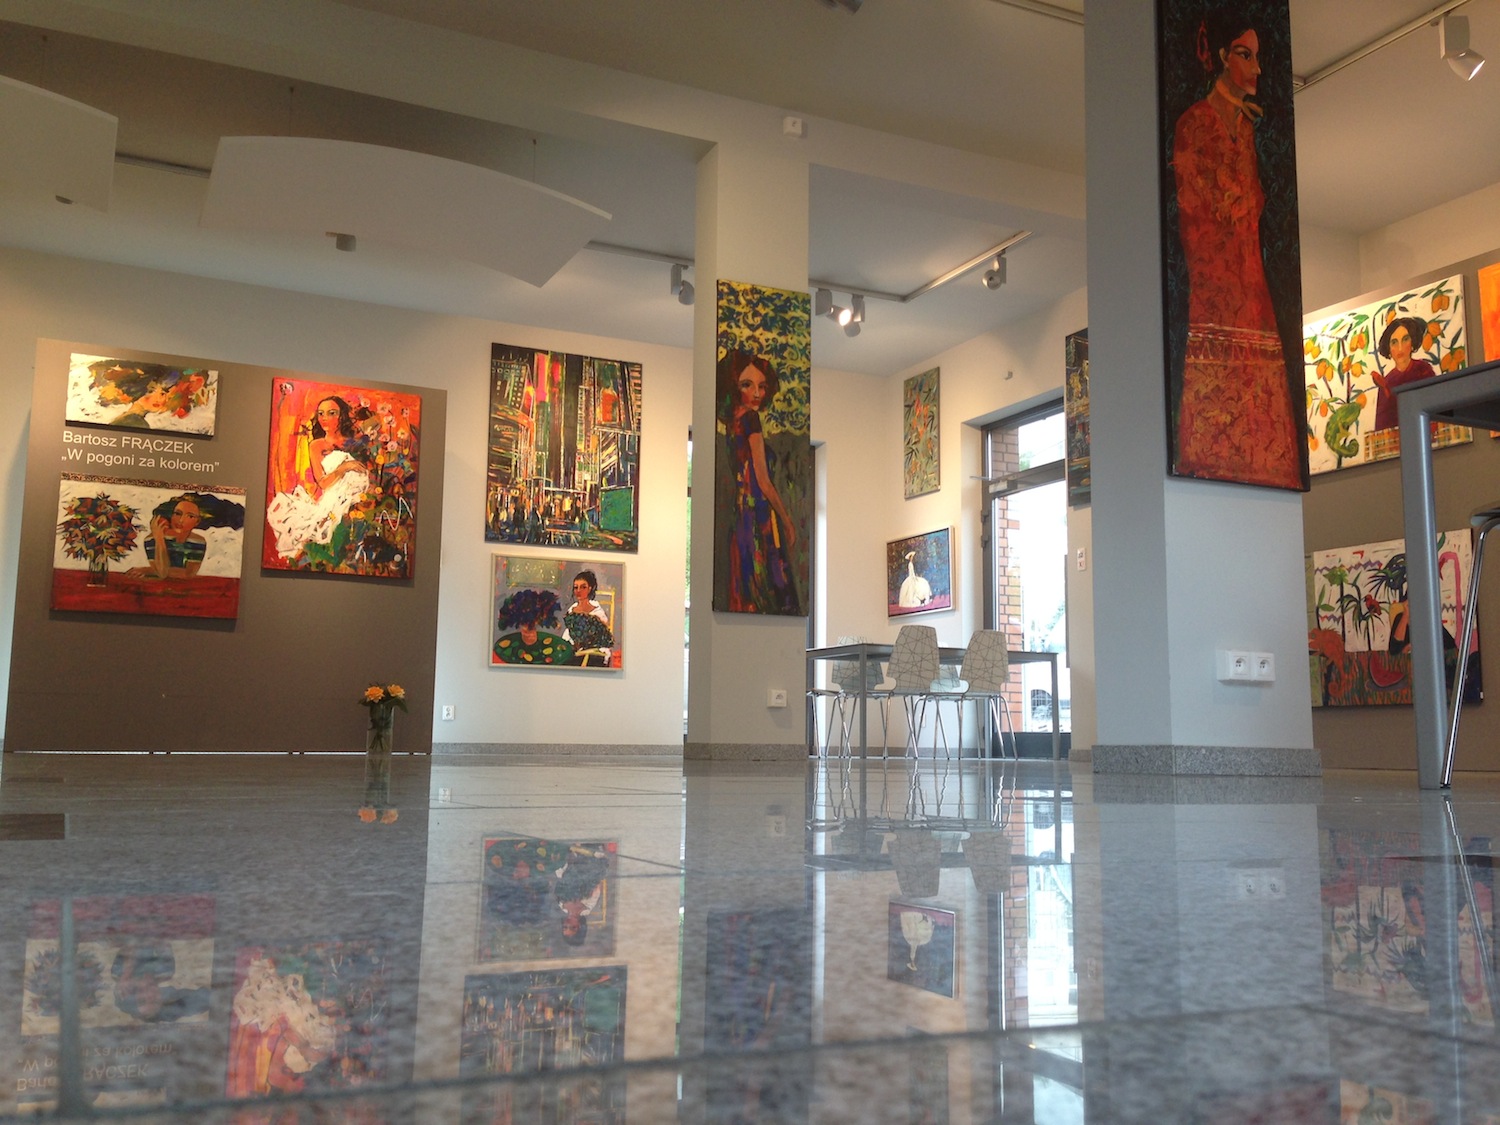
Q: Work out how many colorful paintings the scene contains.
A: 13